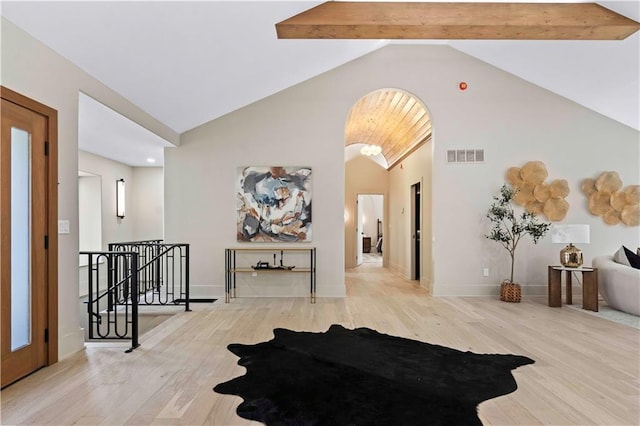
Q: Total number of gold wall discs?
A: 14